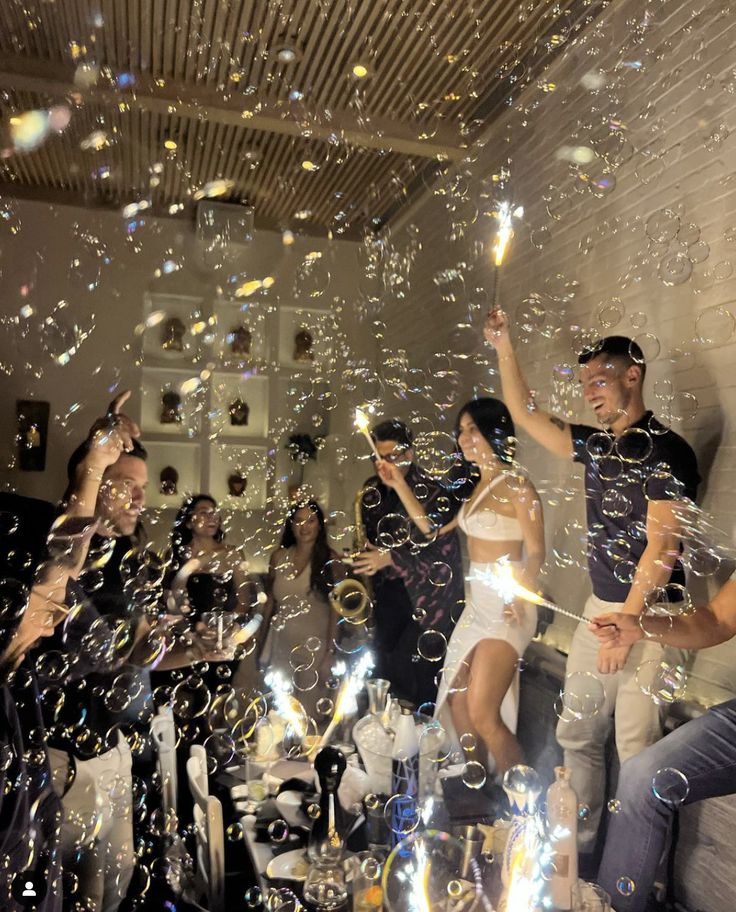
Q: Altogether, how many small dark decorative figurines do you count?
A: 7